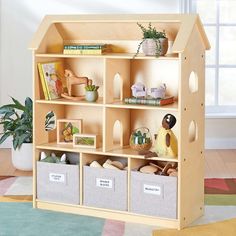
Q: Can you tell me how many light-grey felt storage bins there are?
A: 3